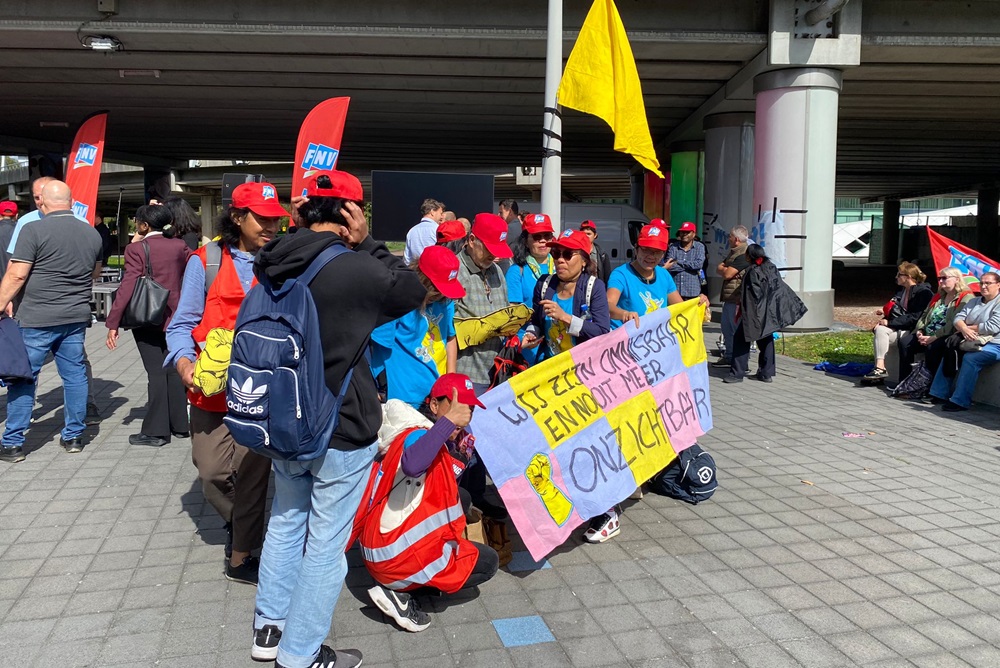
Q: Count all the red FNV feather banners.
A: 2